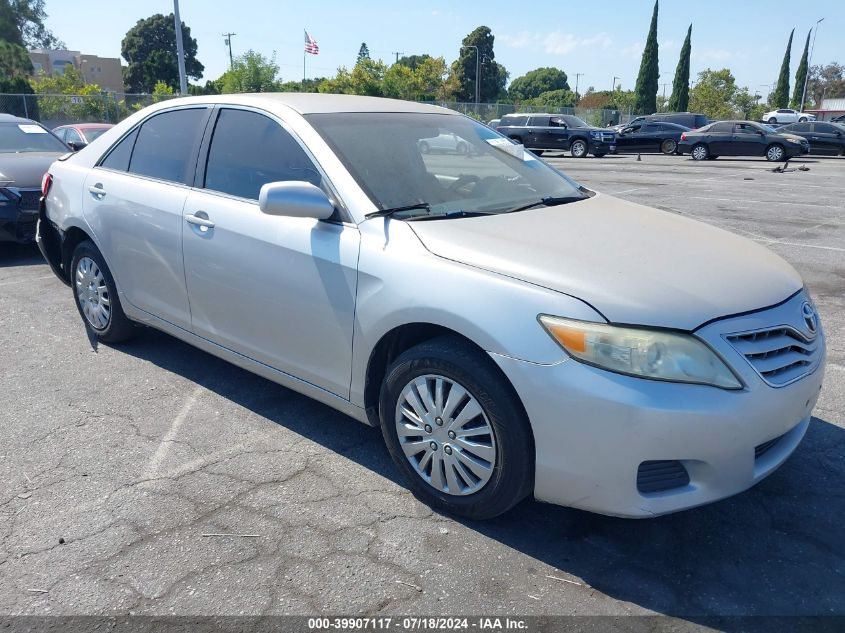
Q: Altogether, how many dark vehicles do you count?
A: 6